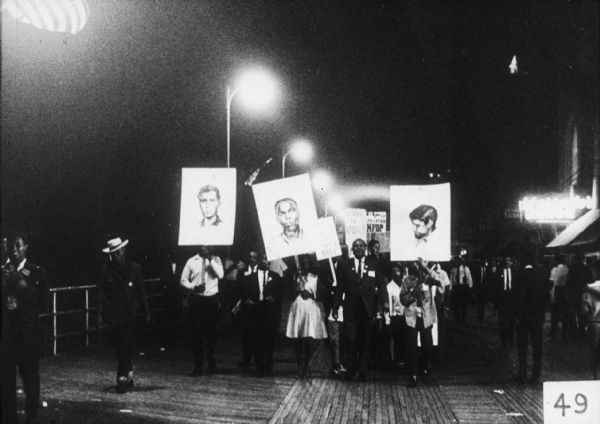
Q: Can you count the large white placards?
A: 3